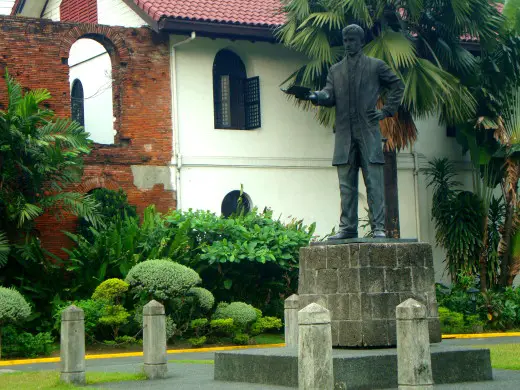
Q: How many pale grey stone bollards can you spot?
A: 5